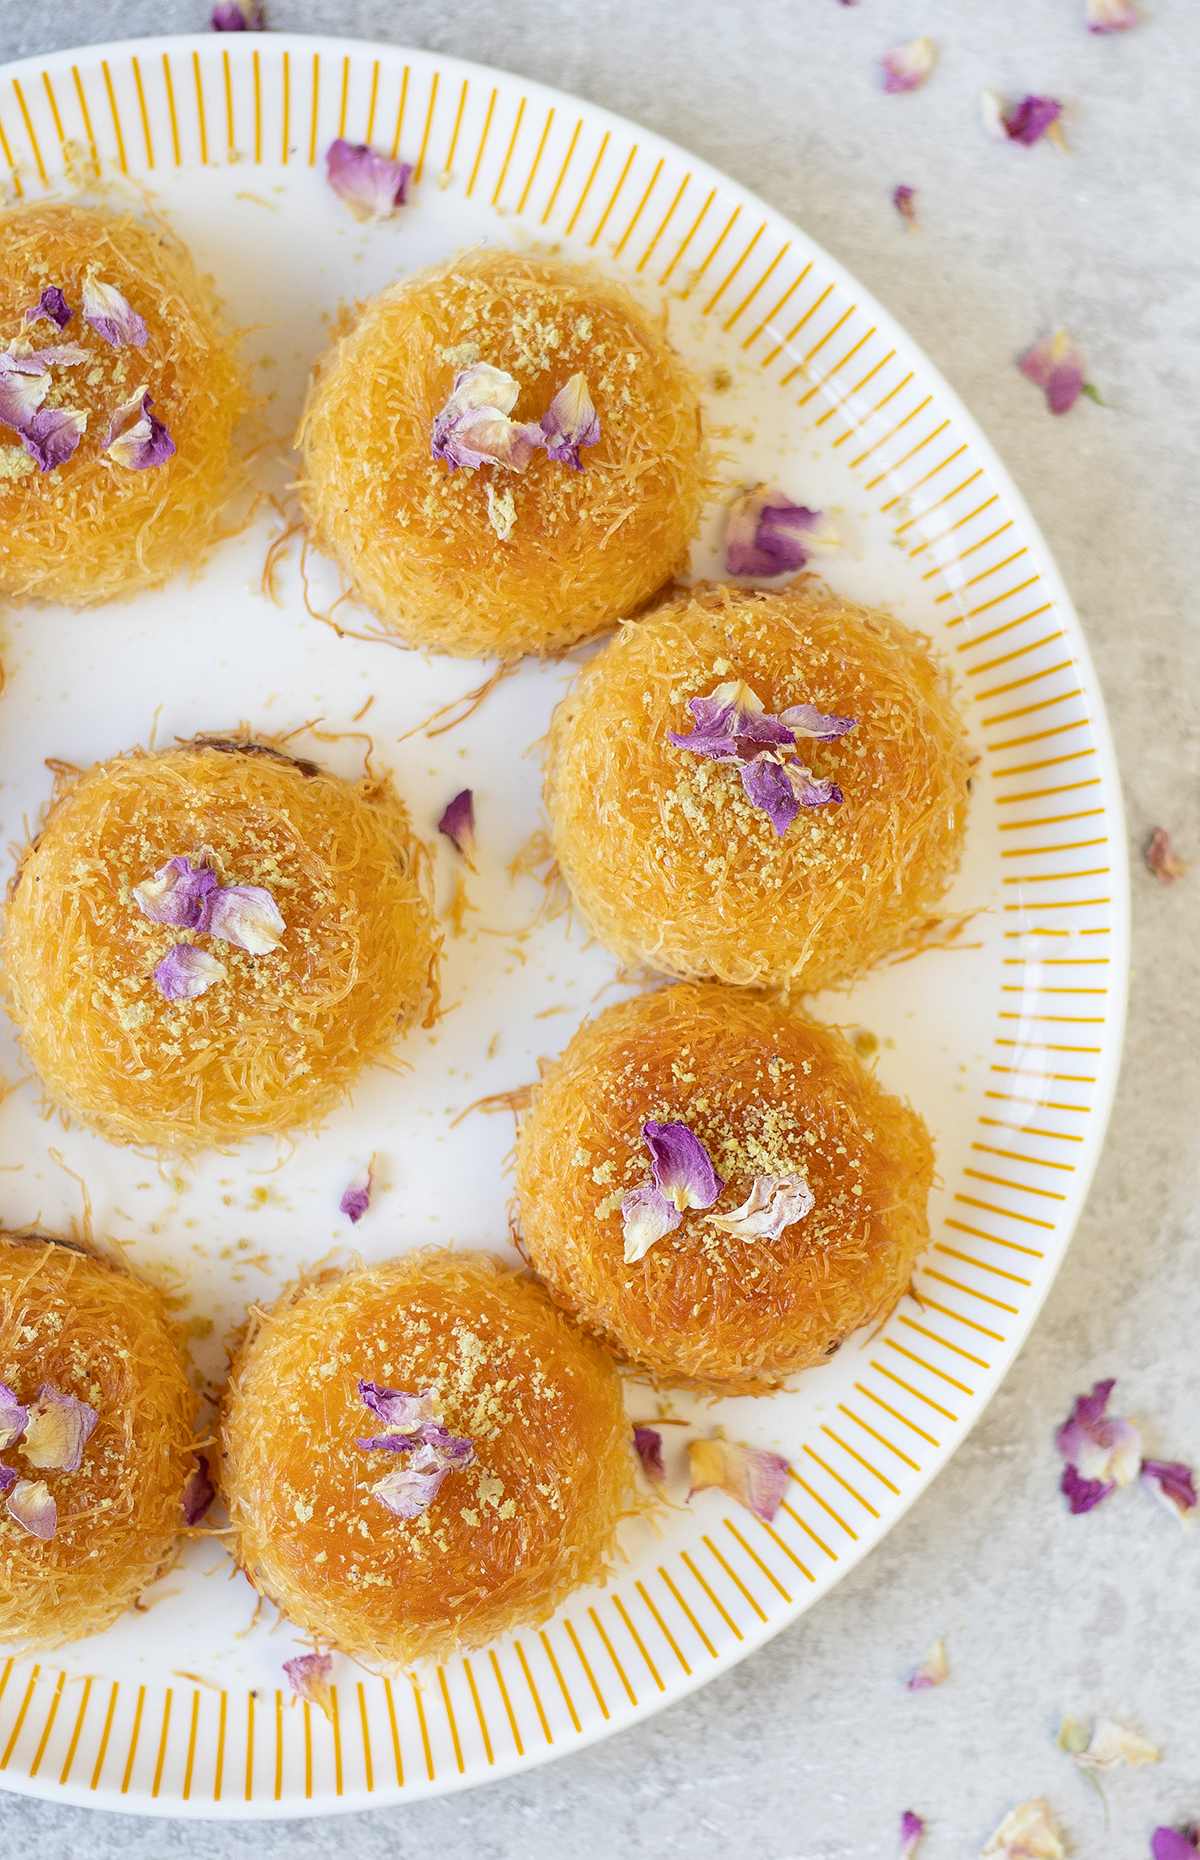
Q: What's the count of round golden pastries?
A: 7